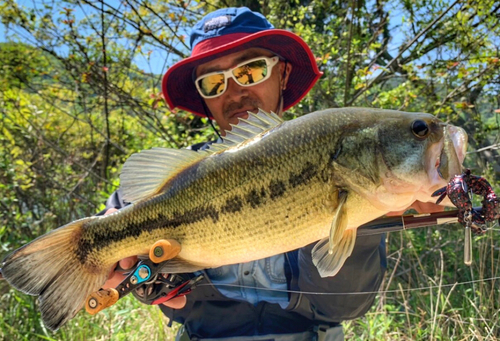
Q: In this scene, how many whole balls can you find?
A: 0